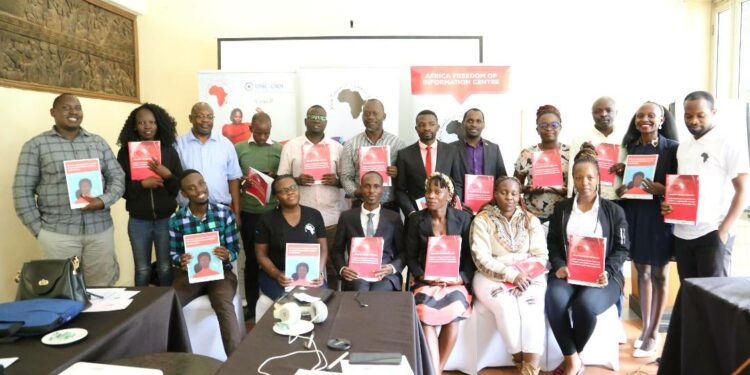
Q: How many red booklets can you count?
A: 12